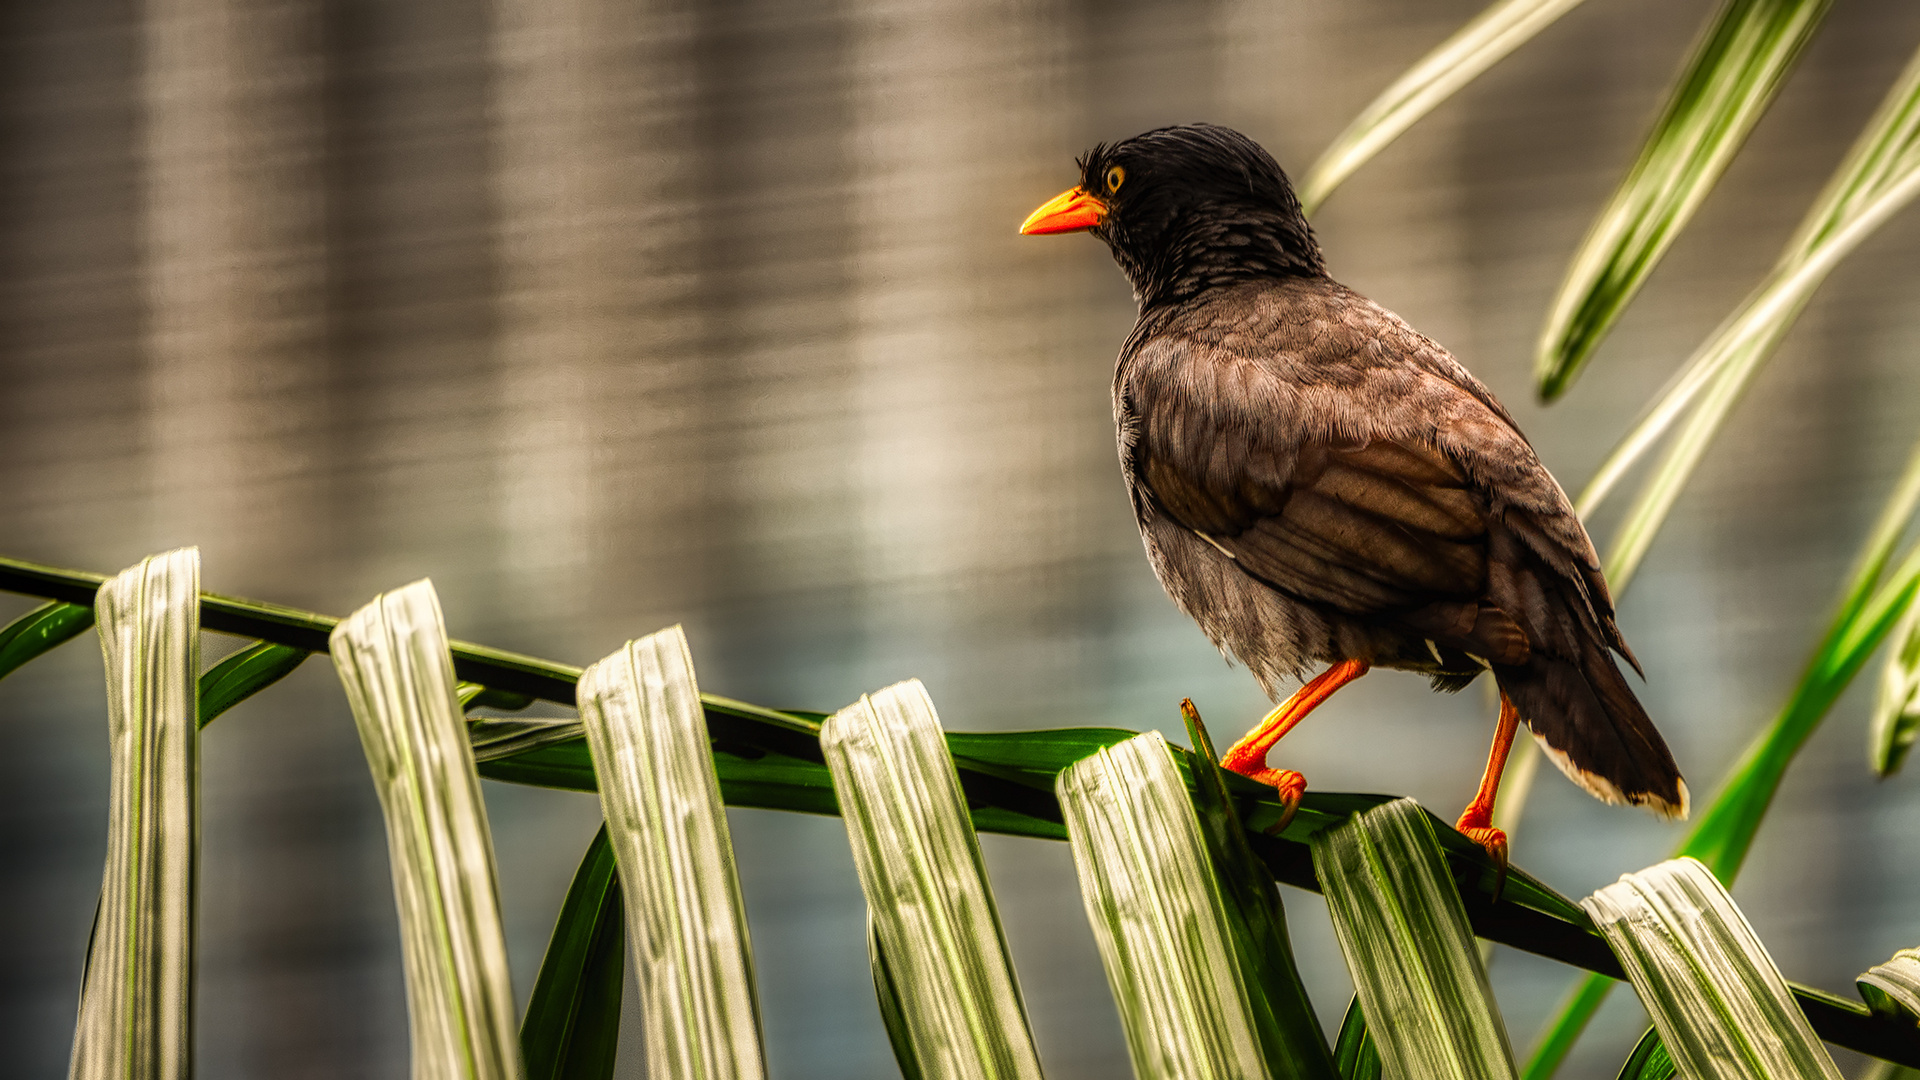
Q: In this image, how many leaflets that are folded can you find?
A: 8